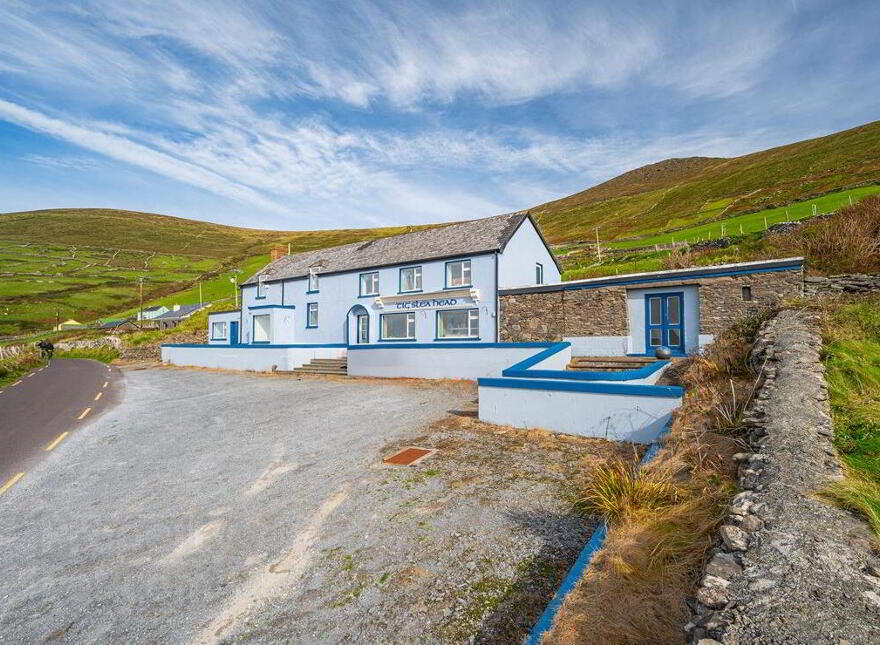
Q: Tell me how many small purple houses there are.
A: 0